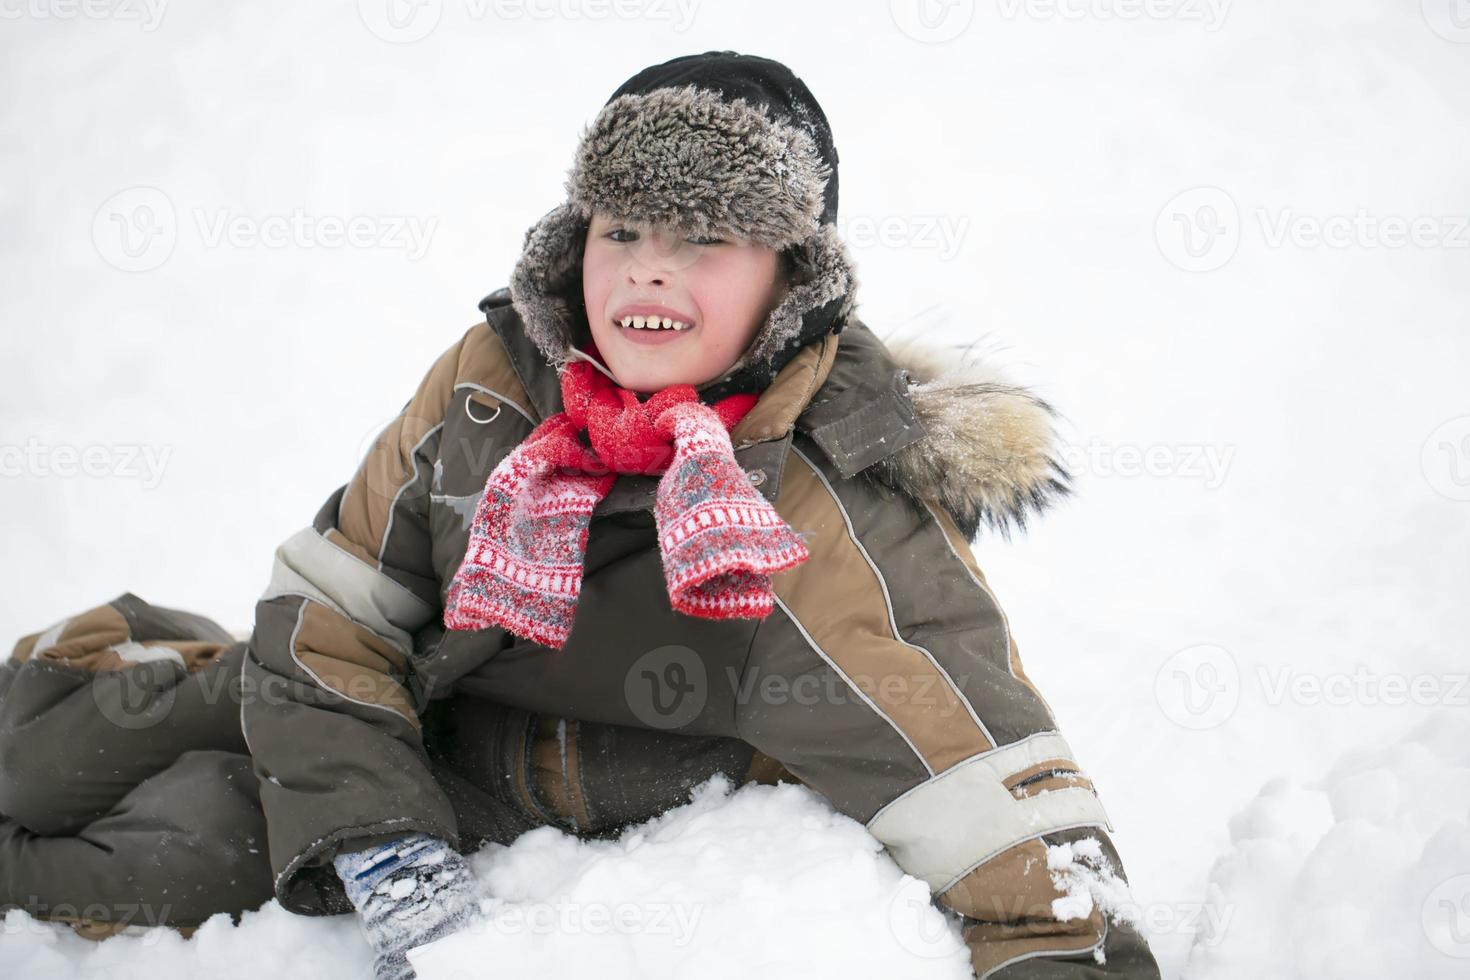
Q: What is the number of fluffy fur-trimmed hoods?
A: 1